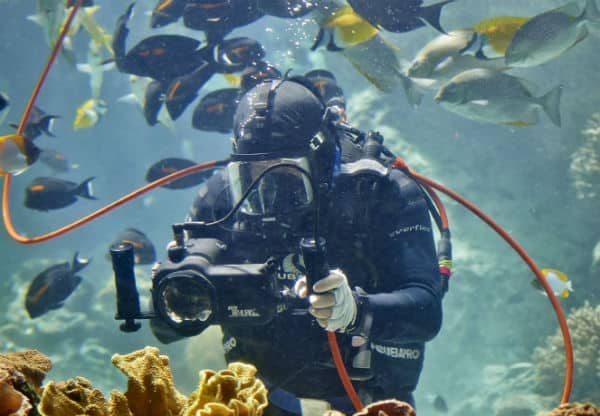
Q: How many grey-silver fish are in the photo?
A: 4